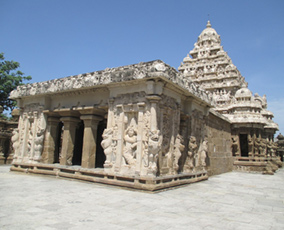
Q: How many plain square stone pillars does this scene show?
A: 3